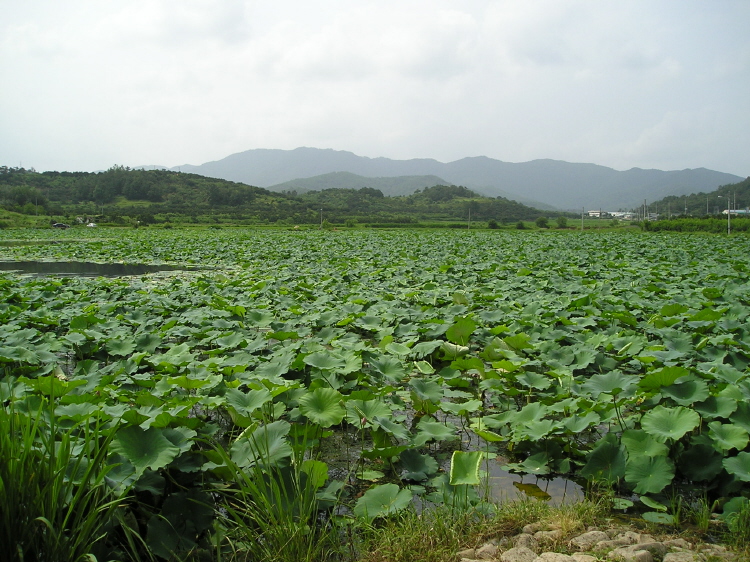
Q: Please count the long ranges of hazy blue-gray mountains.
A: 1